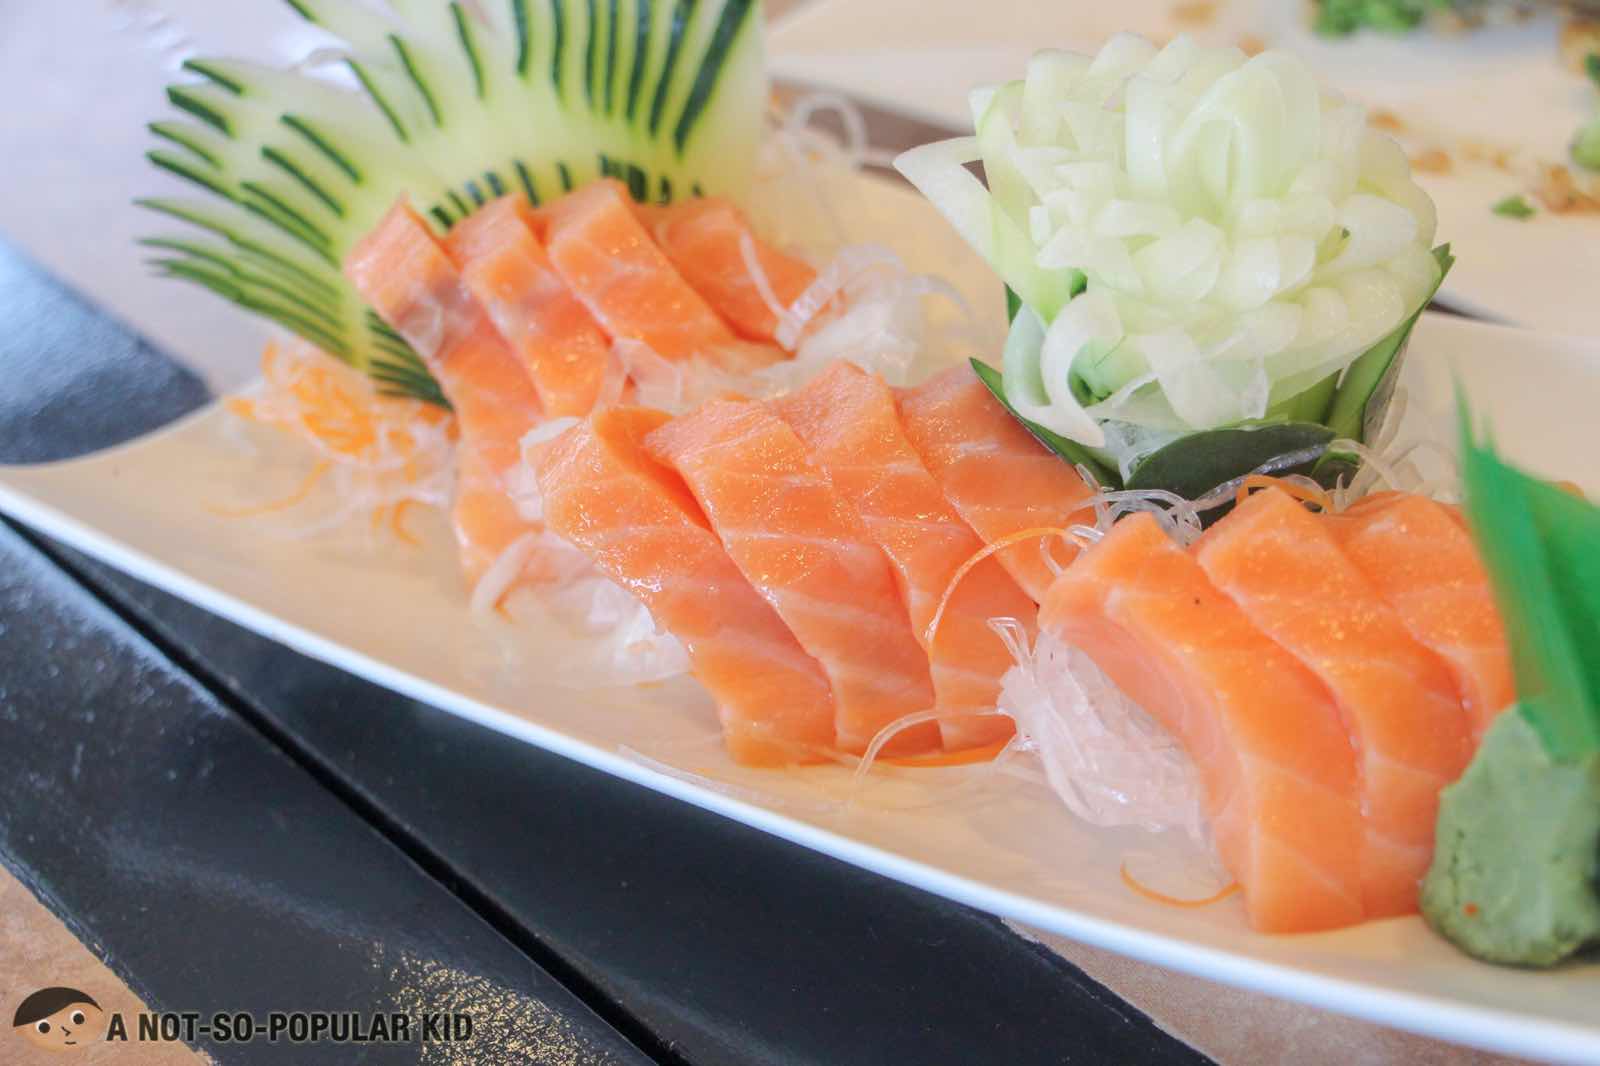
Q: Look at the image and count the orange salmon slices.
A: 11